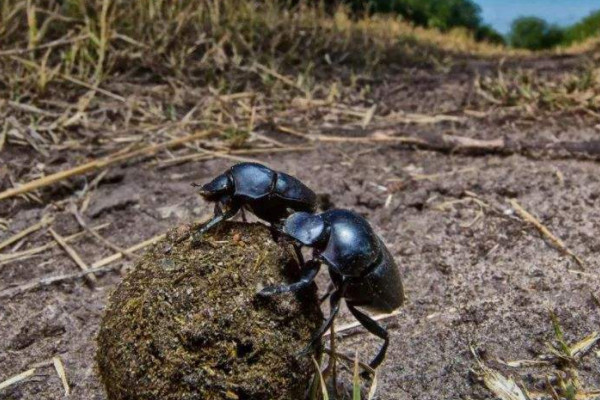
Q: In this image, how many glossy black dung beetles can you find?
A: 2